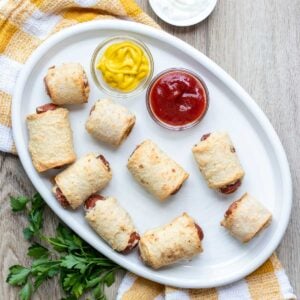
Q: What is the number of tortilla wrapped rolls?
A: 9